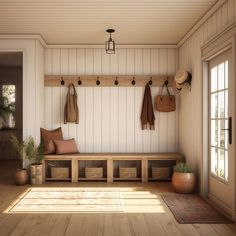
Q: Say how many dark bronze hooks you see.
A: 7